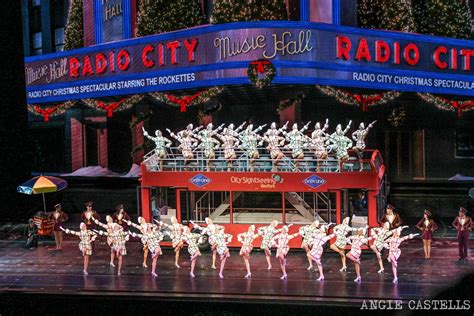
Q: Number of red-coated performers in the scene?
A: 6